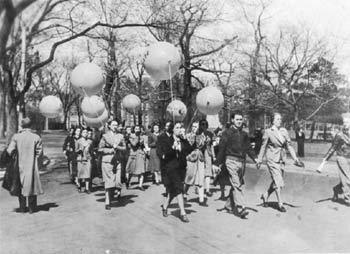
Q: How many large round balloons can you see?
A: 8